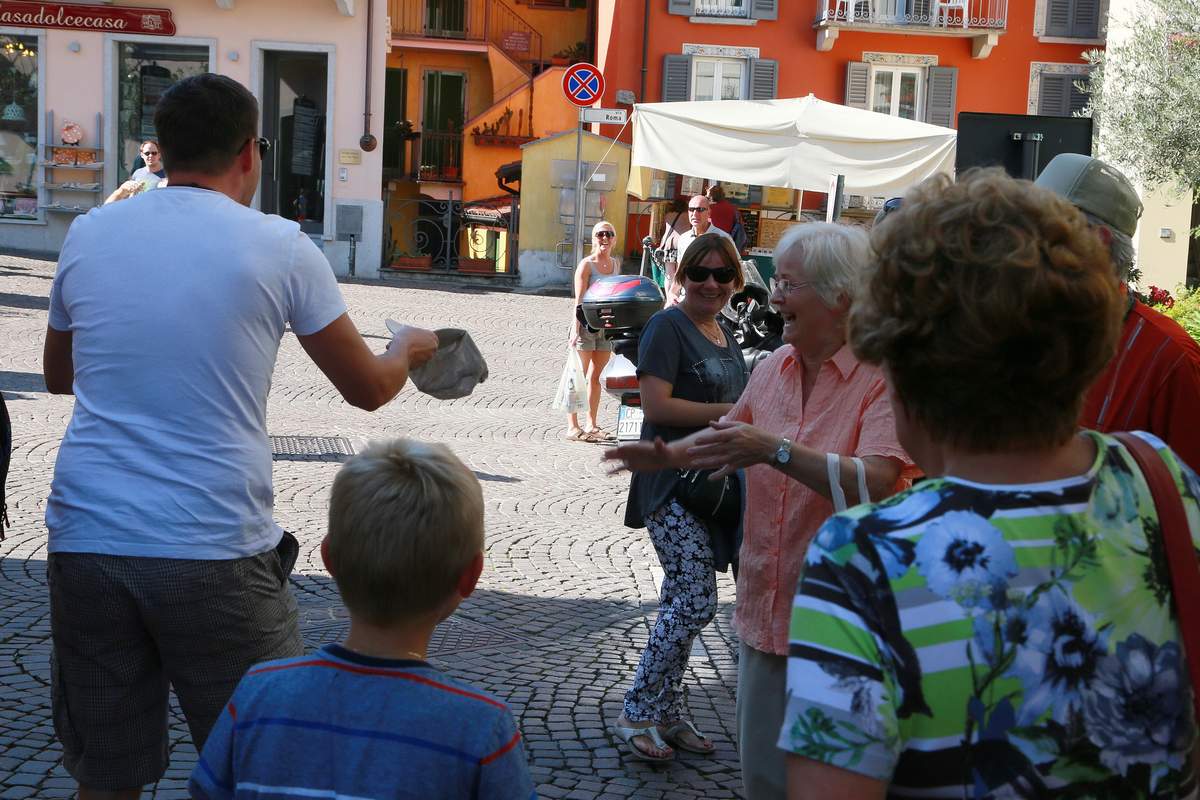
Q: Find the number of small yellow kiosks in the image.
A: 1